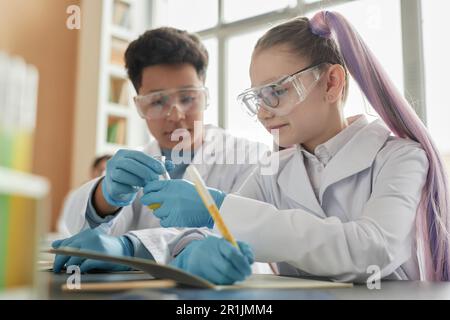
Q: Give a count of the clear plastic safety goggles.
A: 2